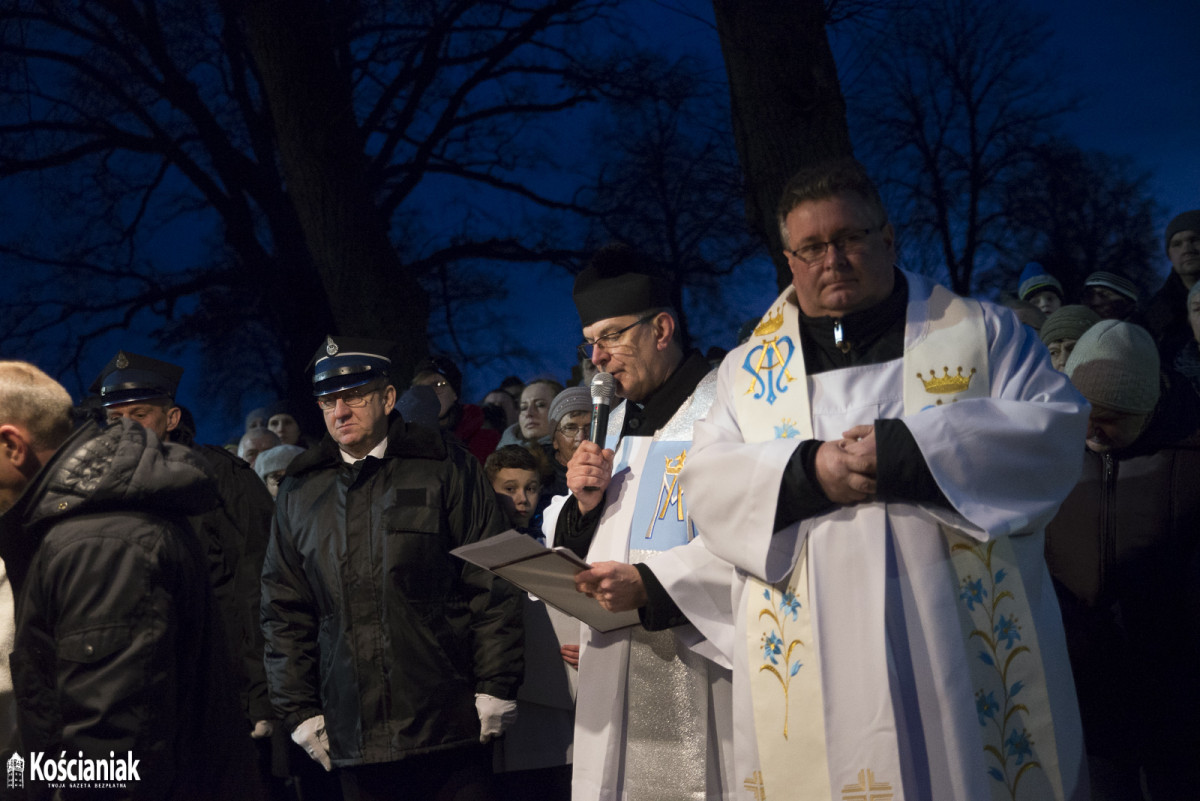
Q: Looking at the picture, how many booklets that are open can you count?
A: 1